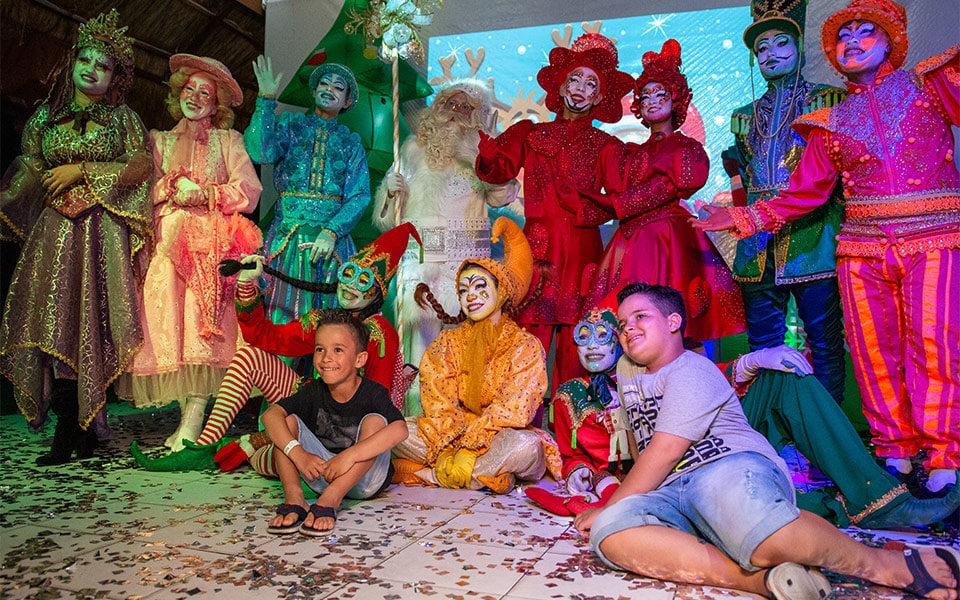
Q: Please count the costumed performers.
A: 11